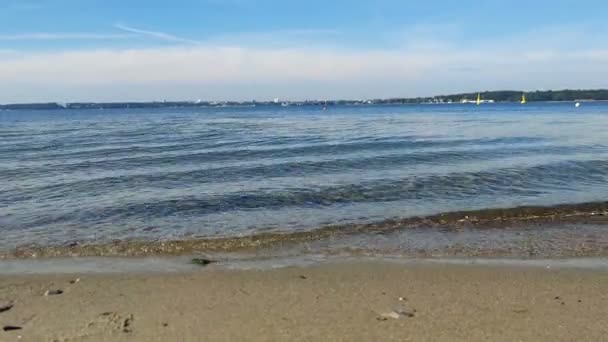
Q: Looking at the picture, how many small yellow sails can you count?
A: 2